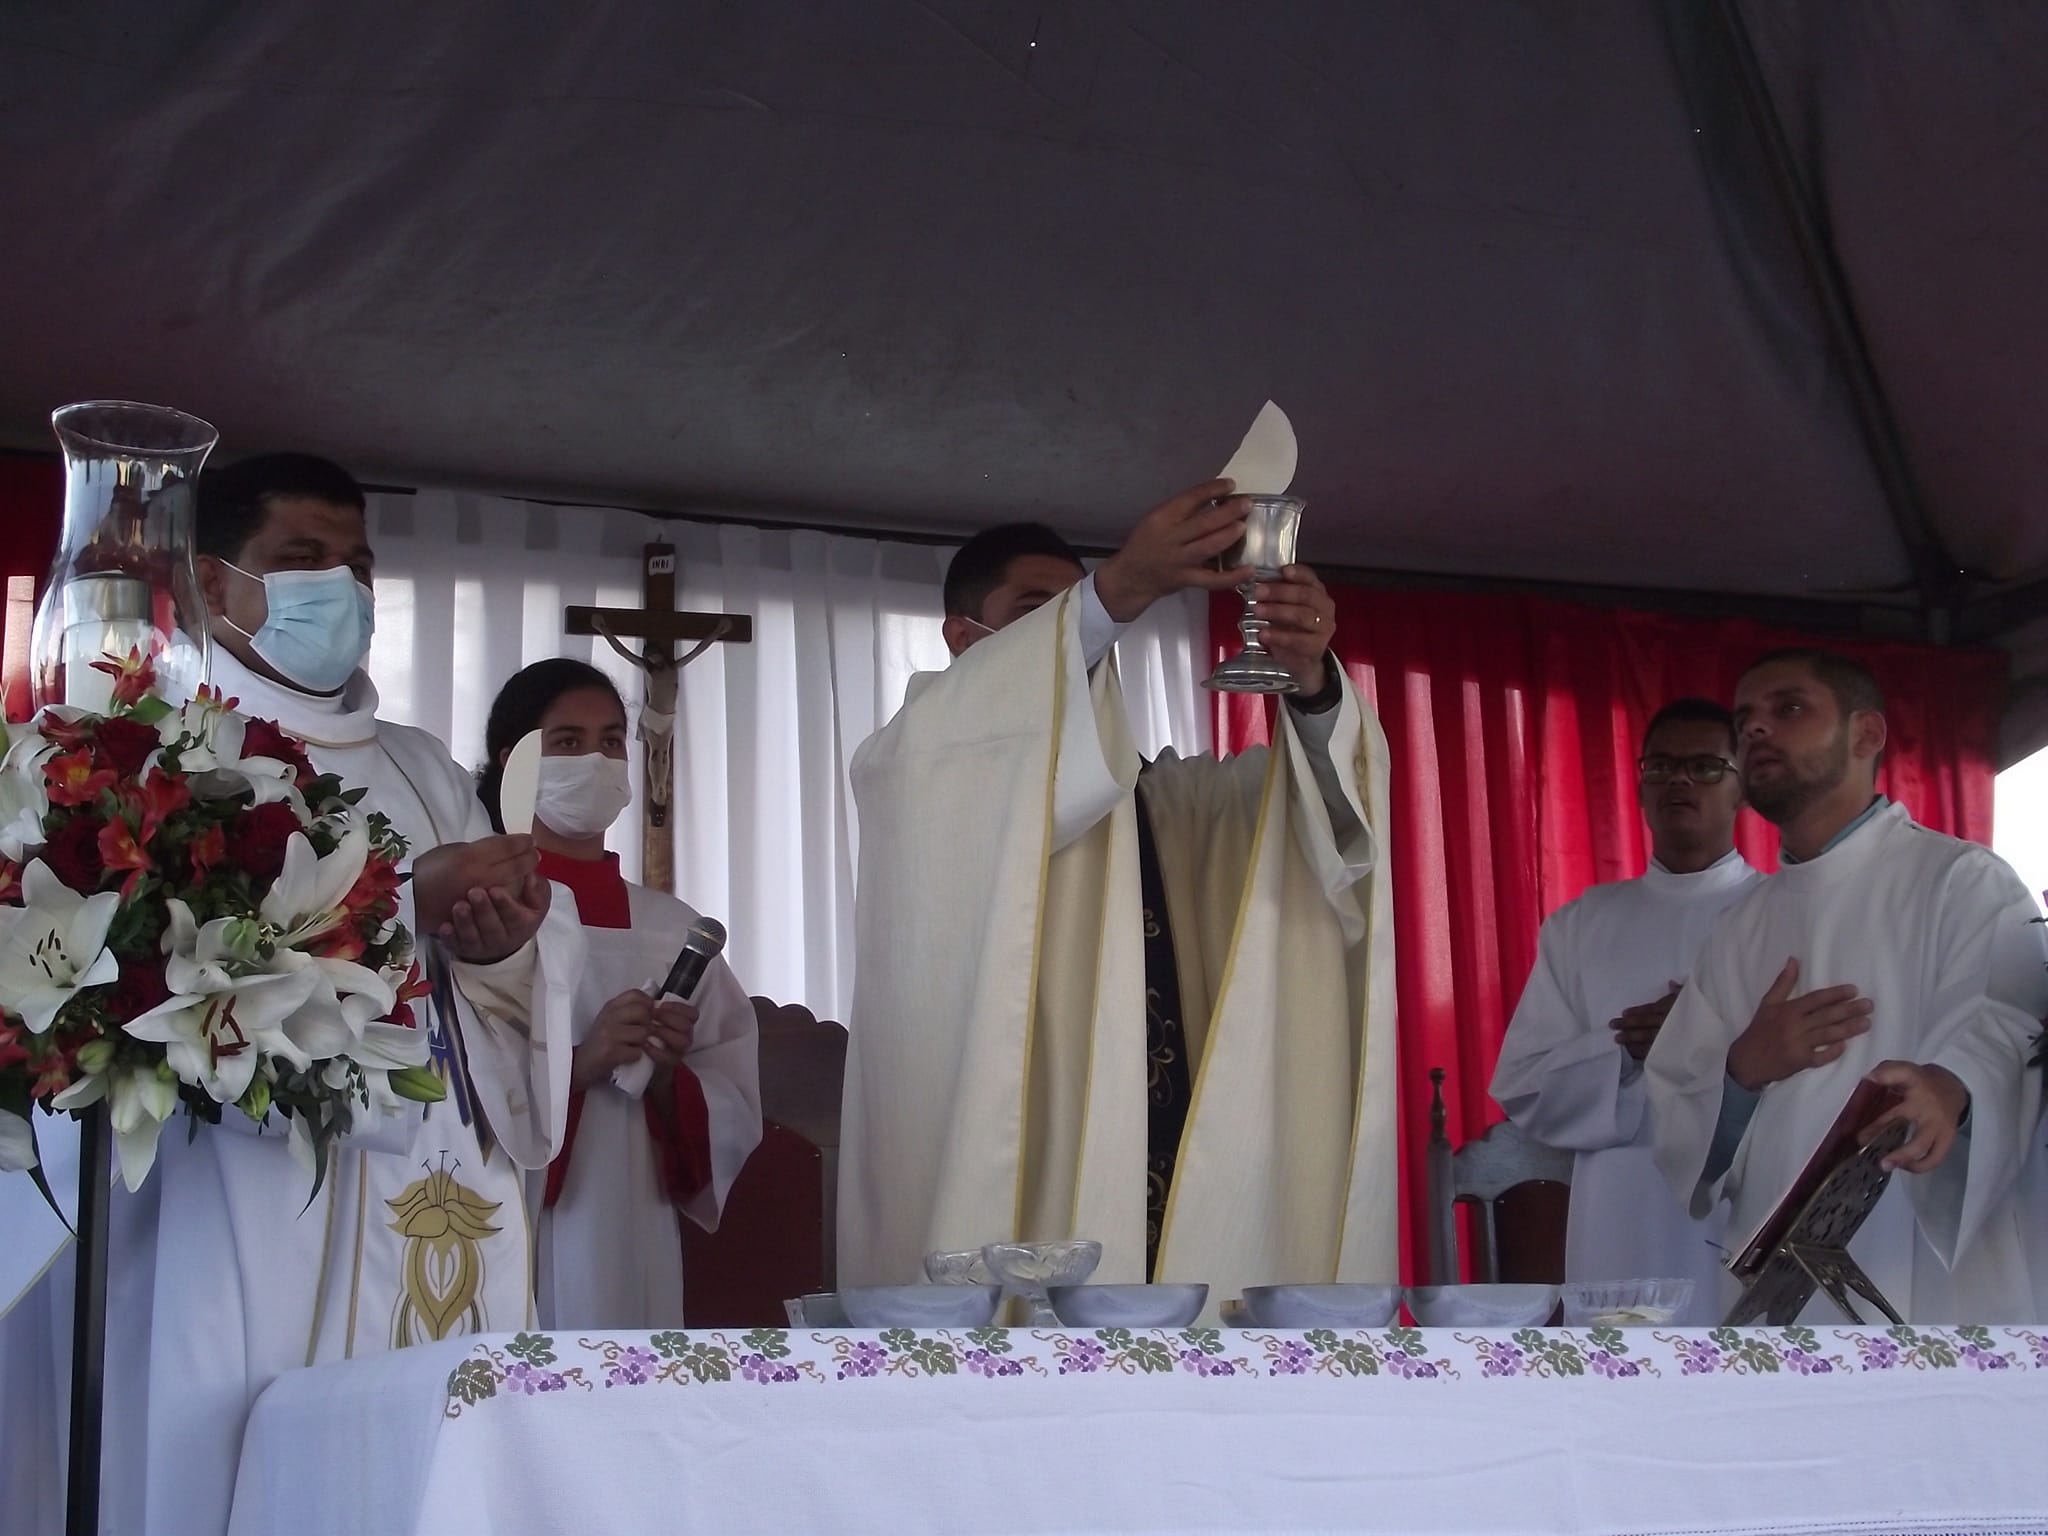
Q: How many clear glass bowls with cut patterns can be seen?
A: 3